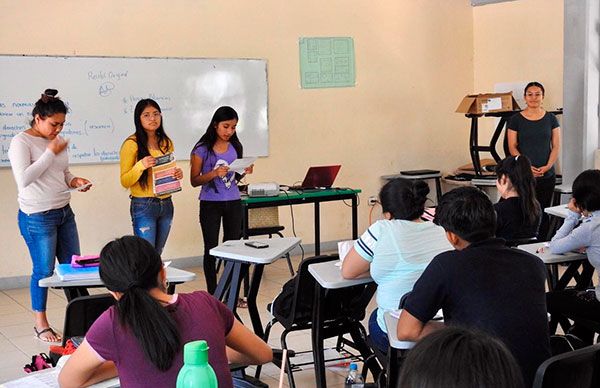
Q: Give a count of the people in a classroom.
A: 10